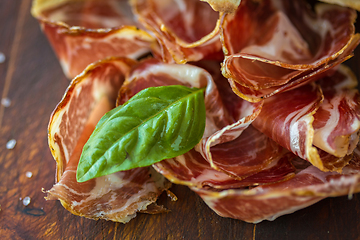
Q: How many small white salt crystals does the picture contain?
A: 5